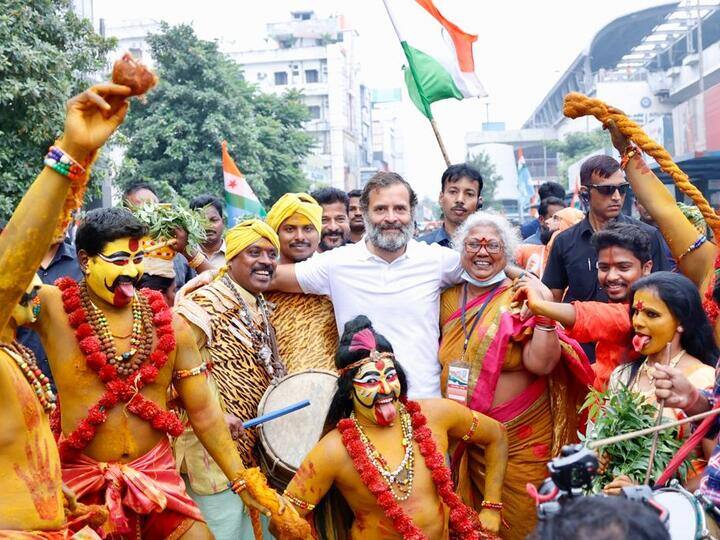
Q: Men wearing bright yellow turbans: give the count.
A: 2